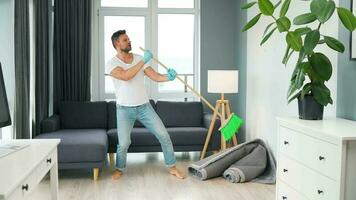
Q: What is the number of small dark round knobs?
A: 7